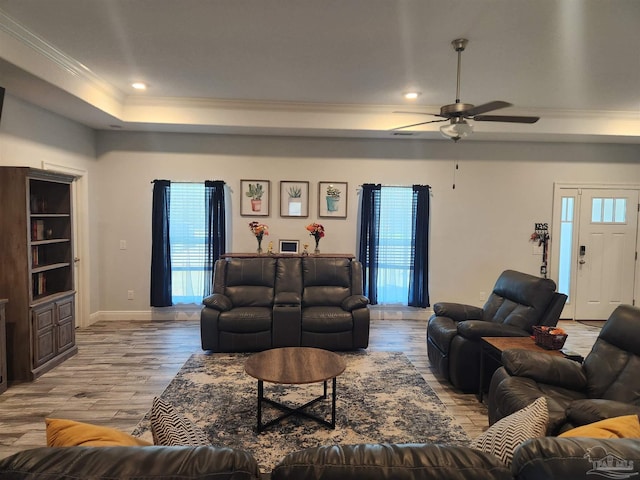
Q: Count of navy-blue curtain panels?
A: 4